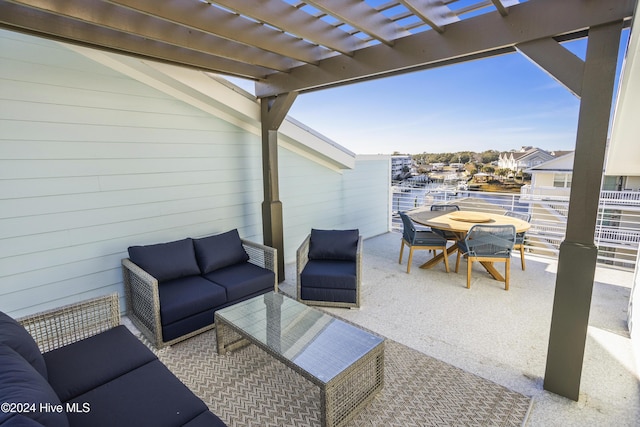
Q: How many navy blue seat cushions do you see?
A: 6